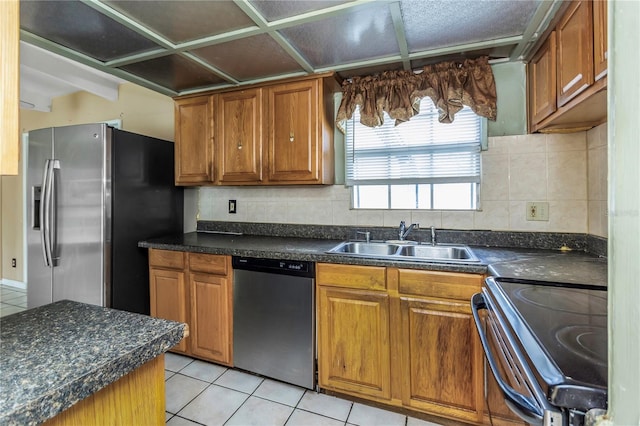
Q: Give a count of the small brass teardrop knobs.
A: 2